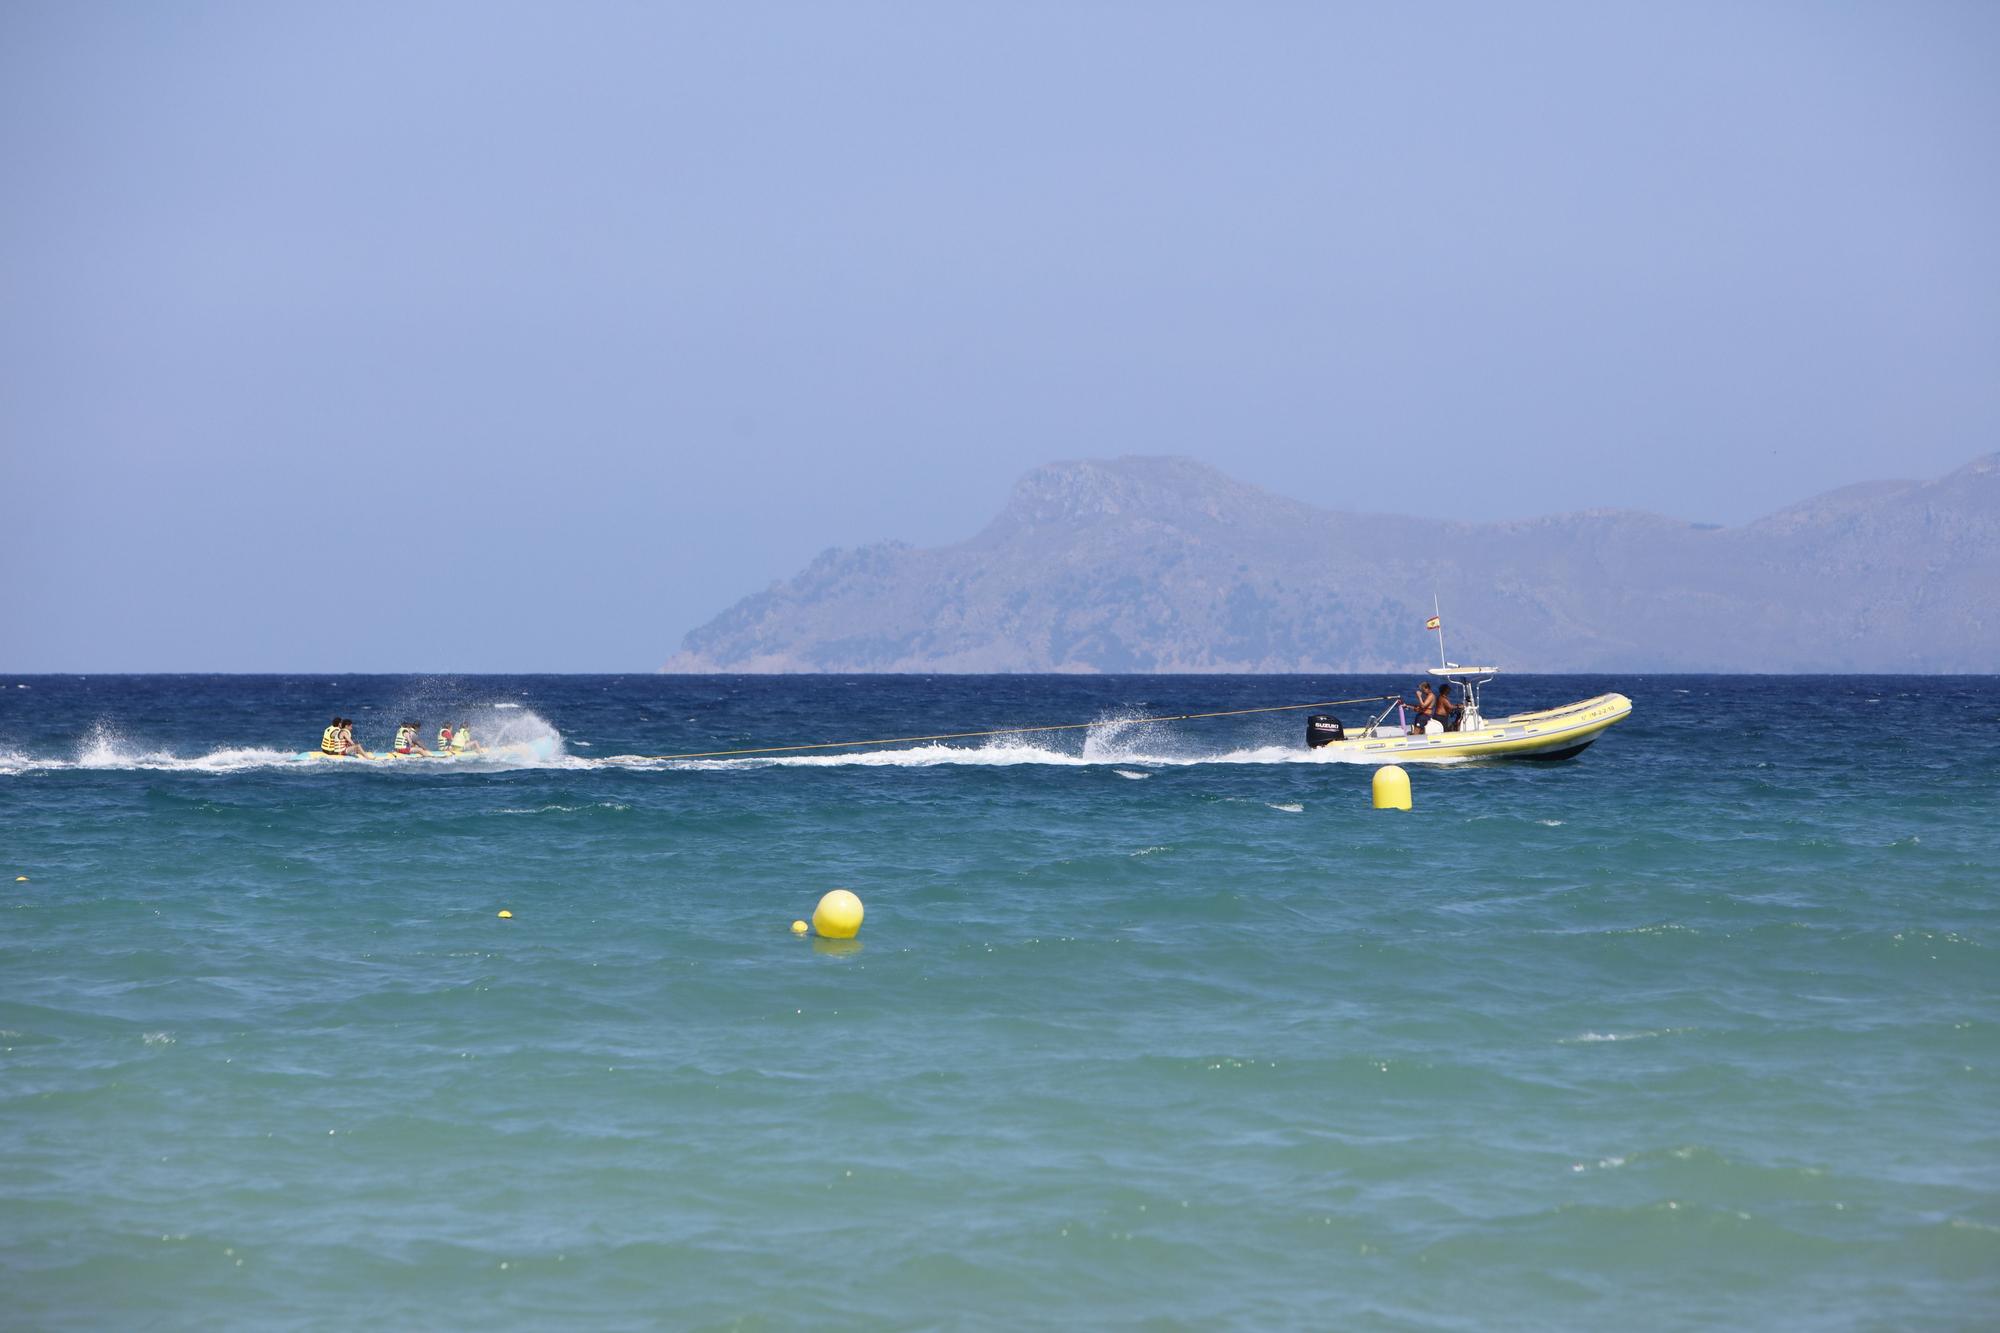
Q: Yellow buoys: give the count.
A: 5